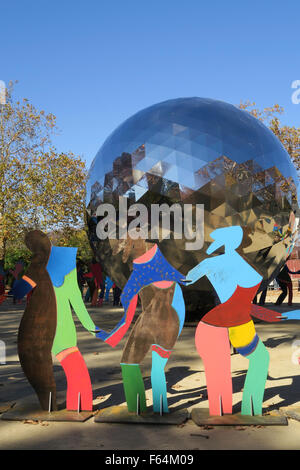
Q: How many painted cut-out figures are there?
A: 3